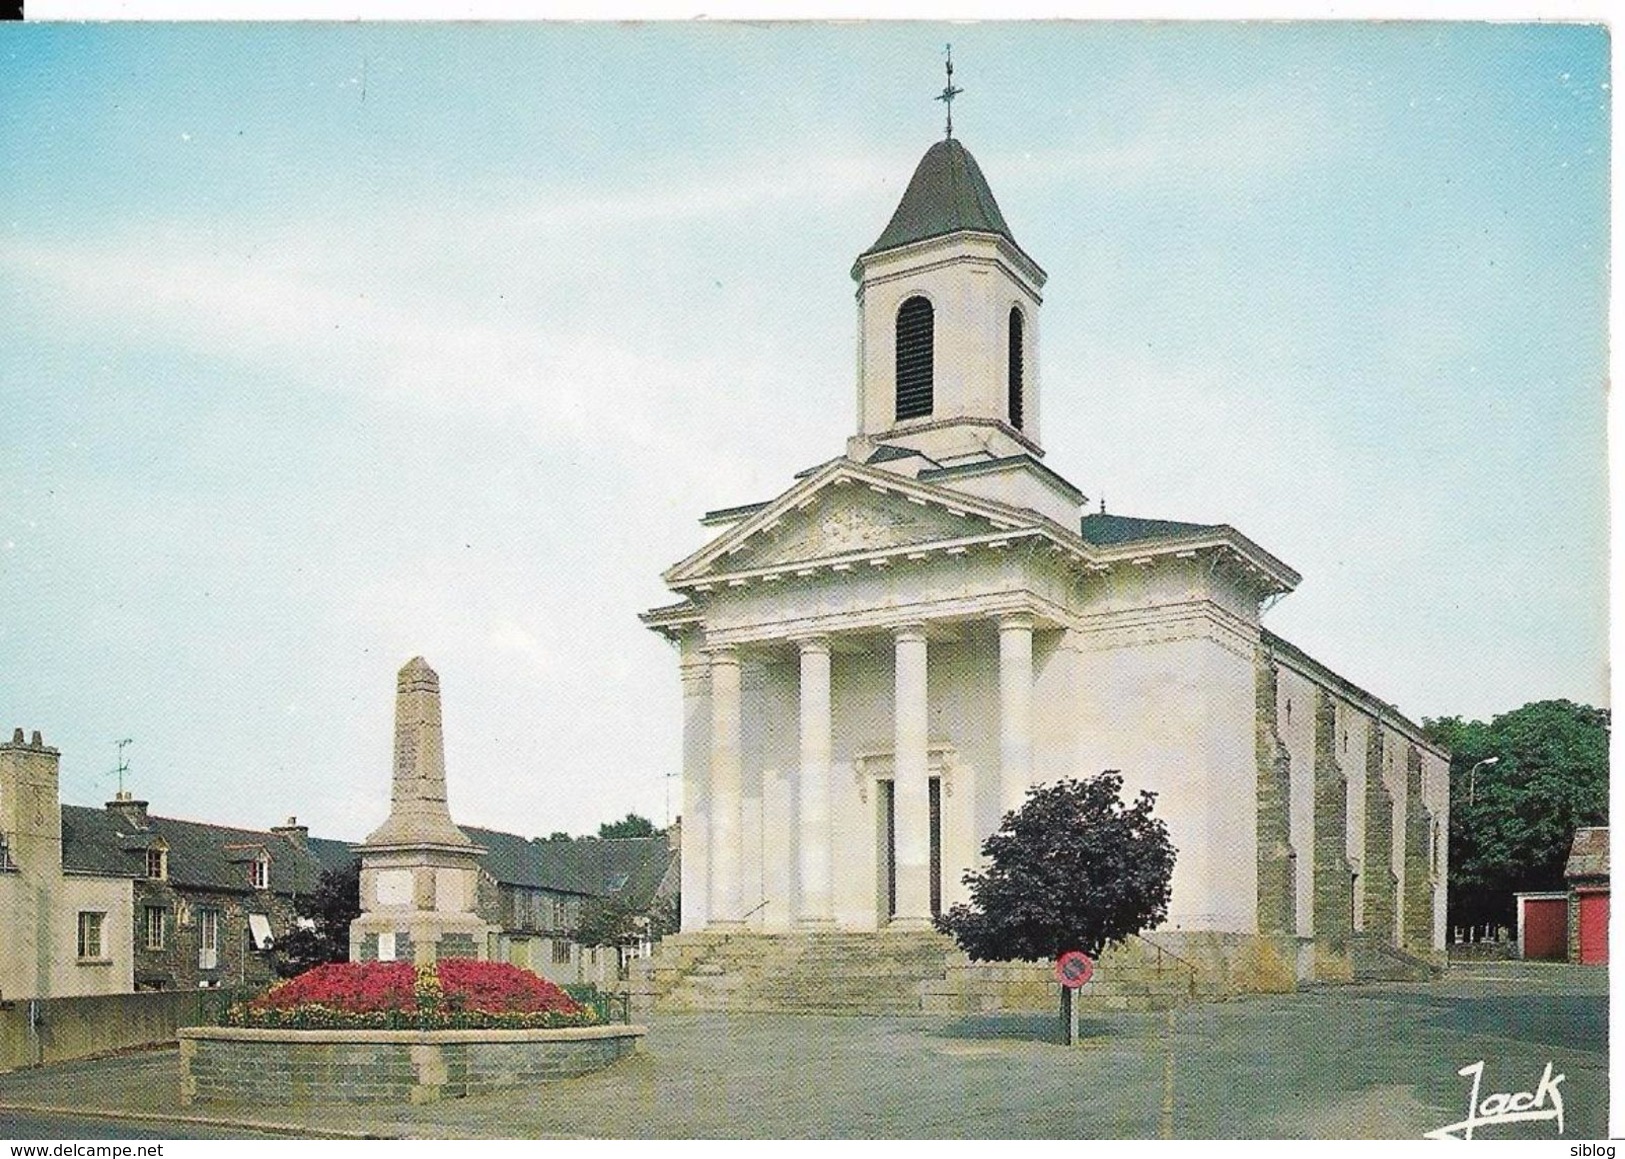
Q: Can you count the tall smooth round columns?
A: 4